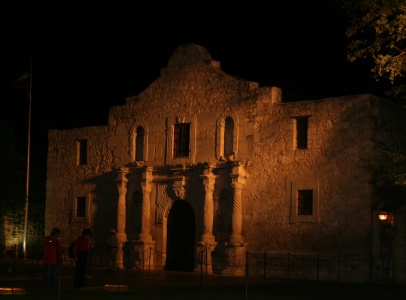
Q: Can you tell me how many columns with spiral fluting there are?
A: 4